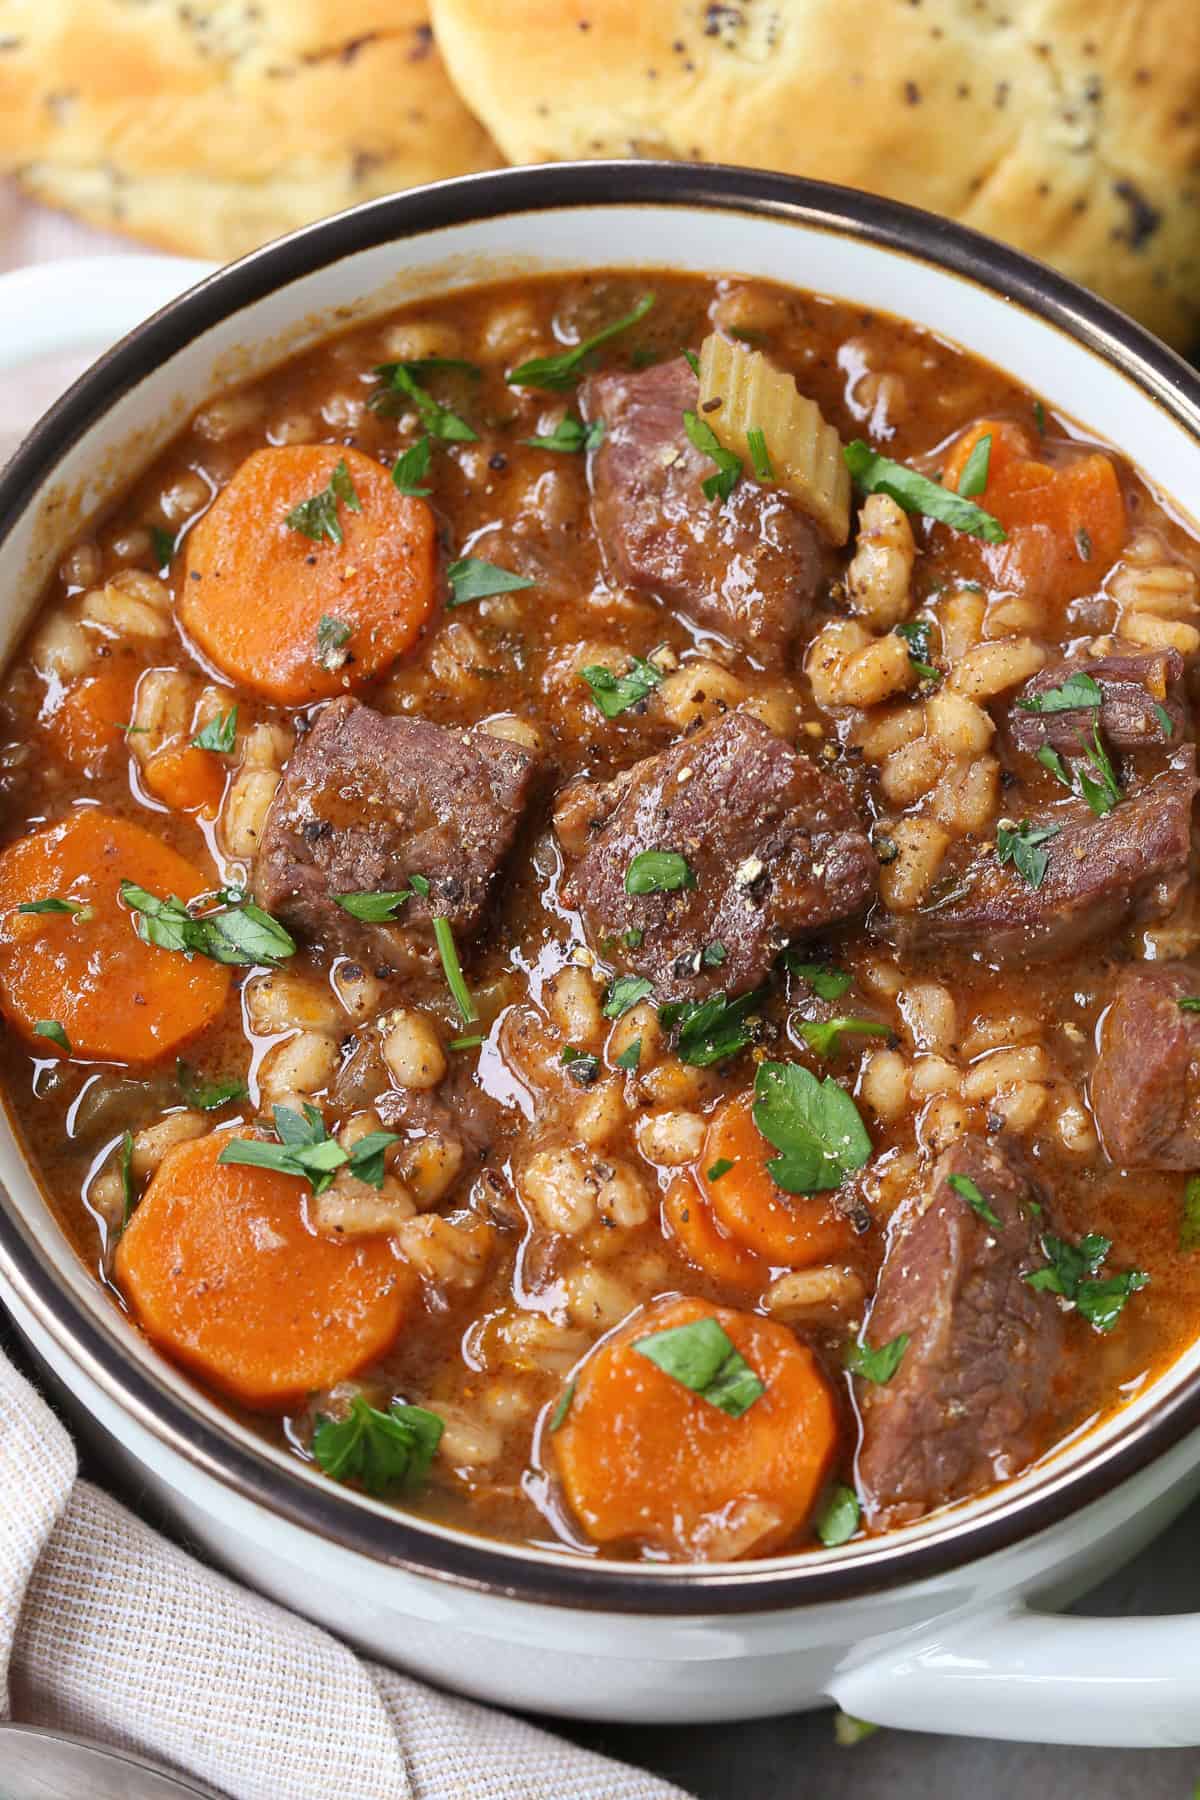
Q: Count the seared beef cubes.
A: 7